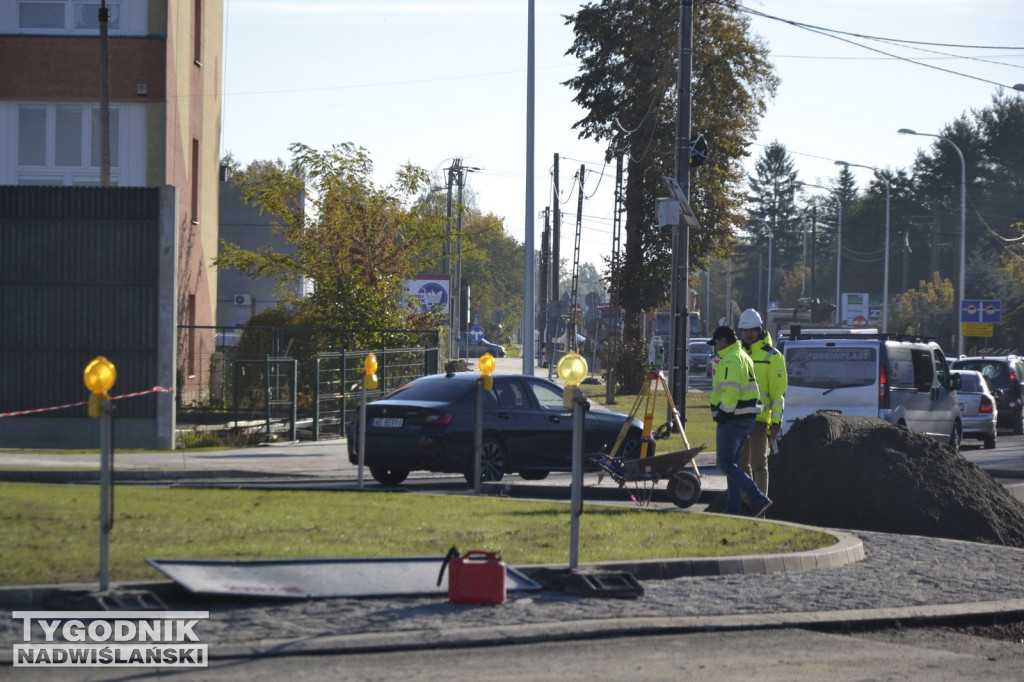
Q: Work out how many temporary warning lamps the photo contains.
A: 4